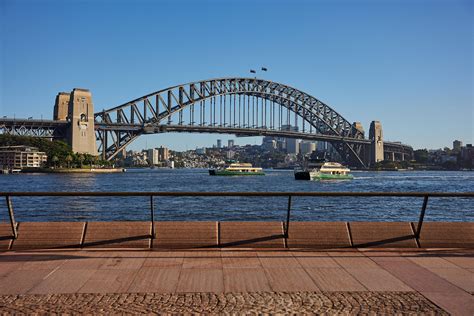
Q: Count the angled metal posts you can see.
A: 4